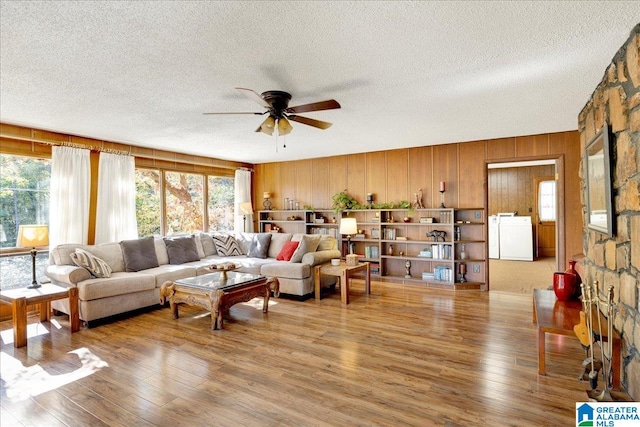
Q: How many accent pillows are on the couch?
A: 7